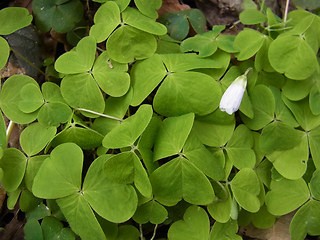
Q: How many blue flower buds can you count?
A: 0